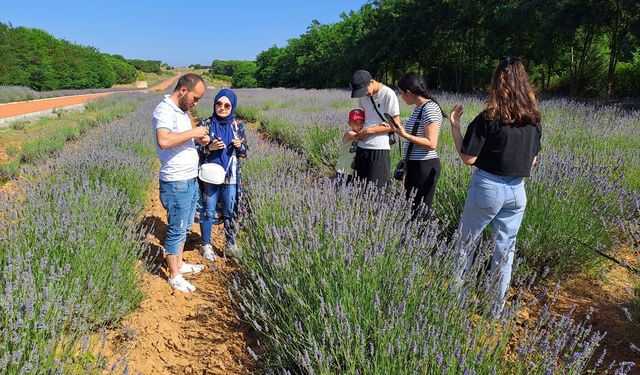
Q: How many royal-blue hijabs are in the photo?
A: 1